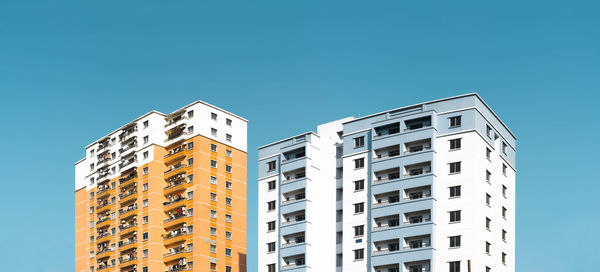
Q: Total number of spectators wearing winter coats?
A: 0